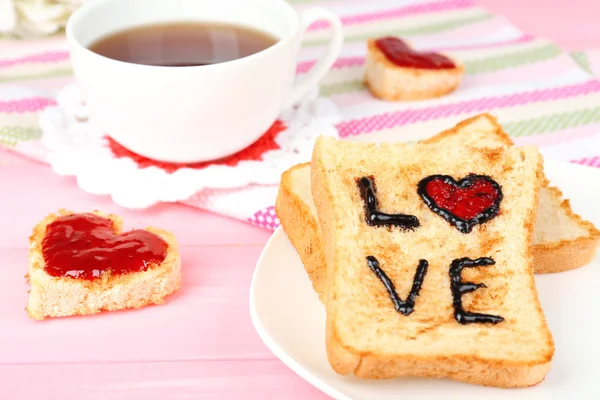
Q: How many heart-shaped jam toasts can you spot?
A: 2